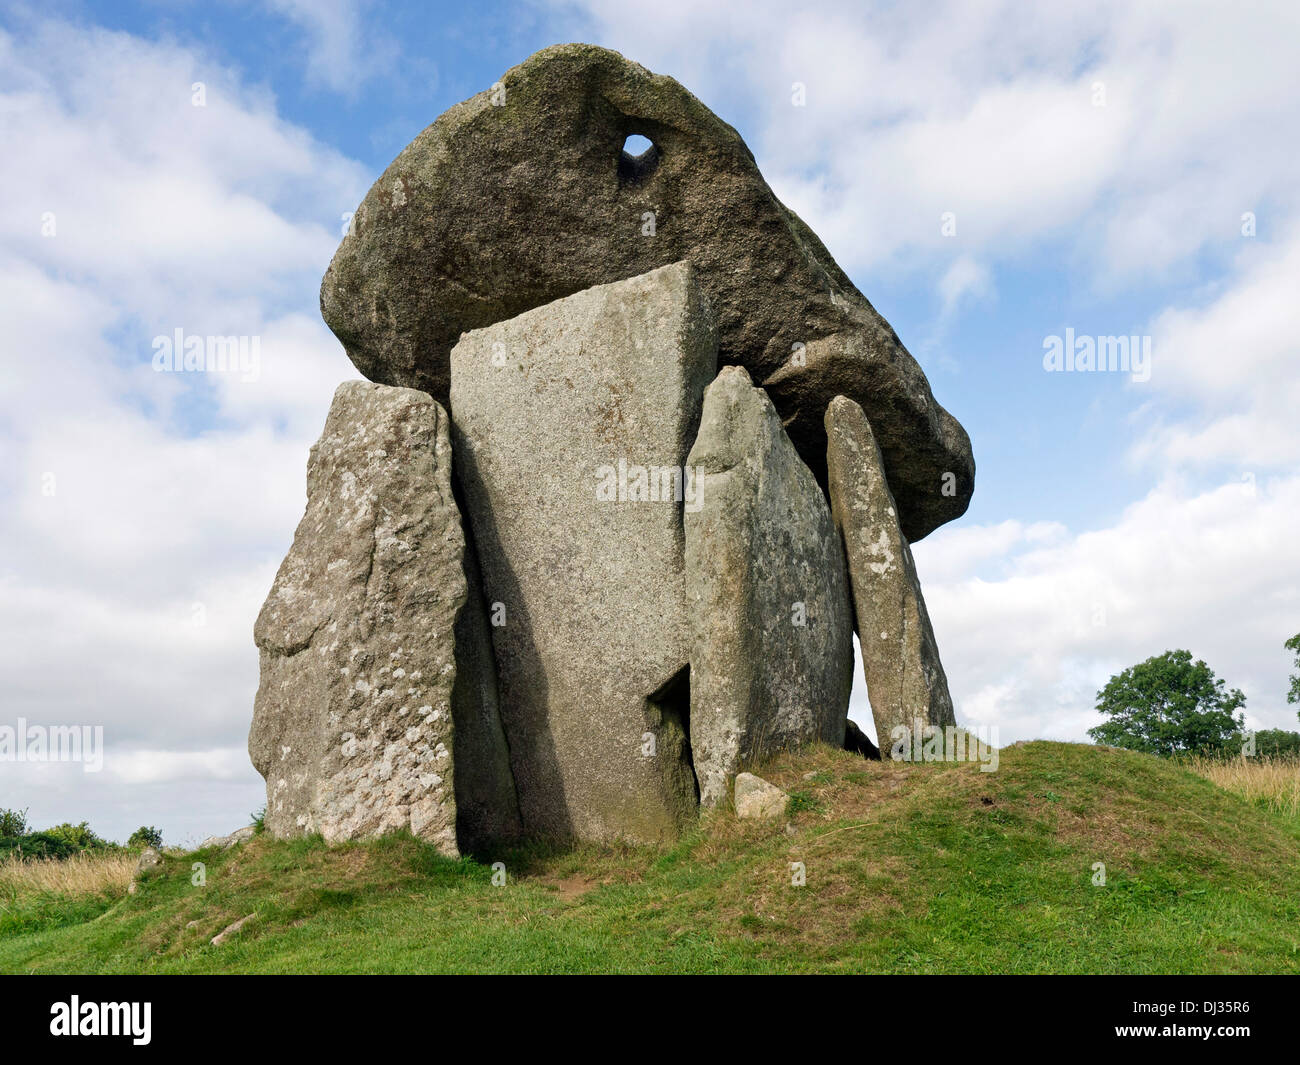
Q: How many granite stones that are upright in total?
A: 4